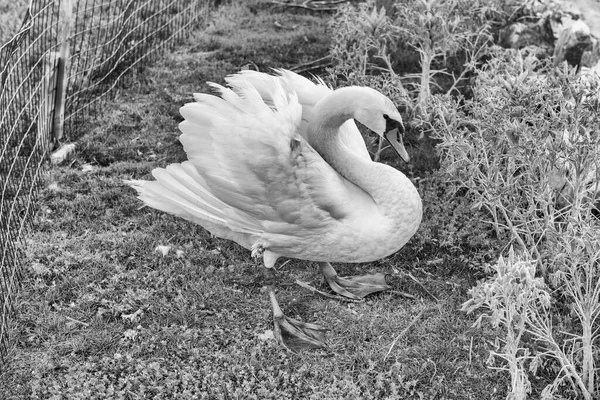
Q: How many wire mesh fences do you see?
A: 1